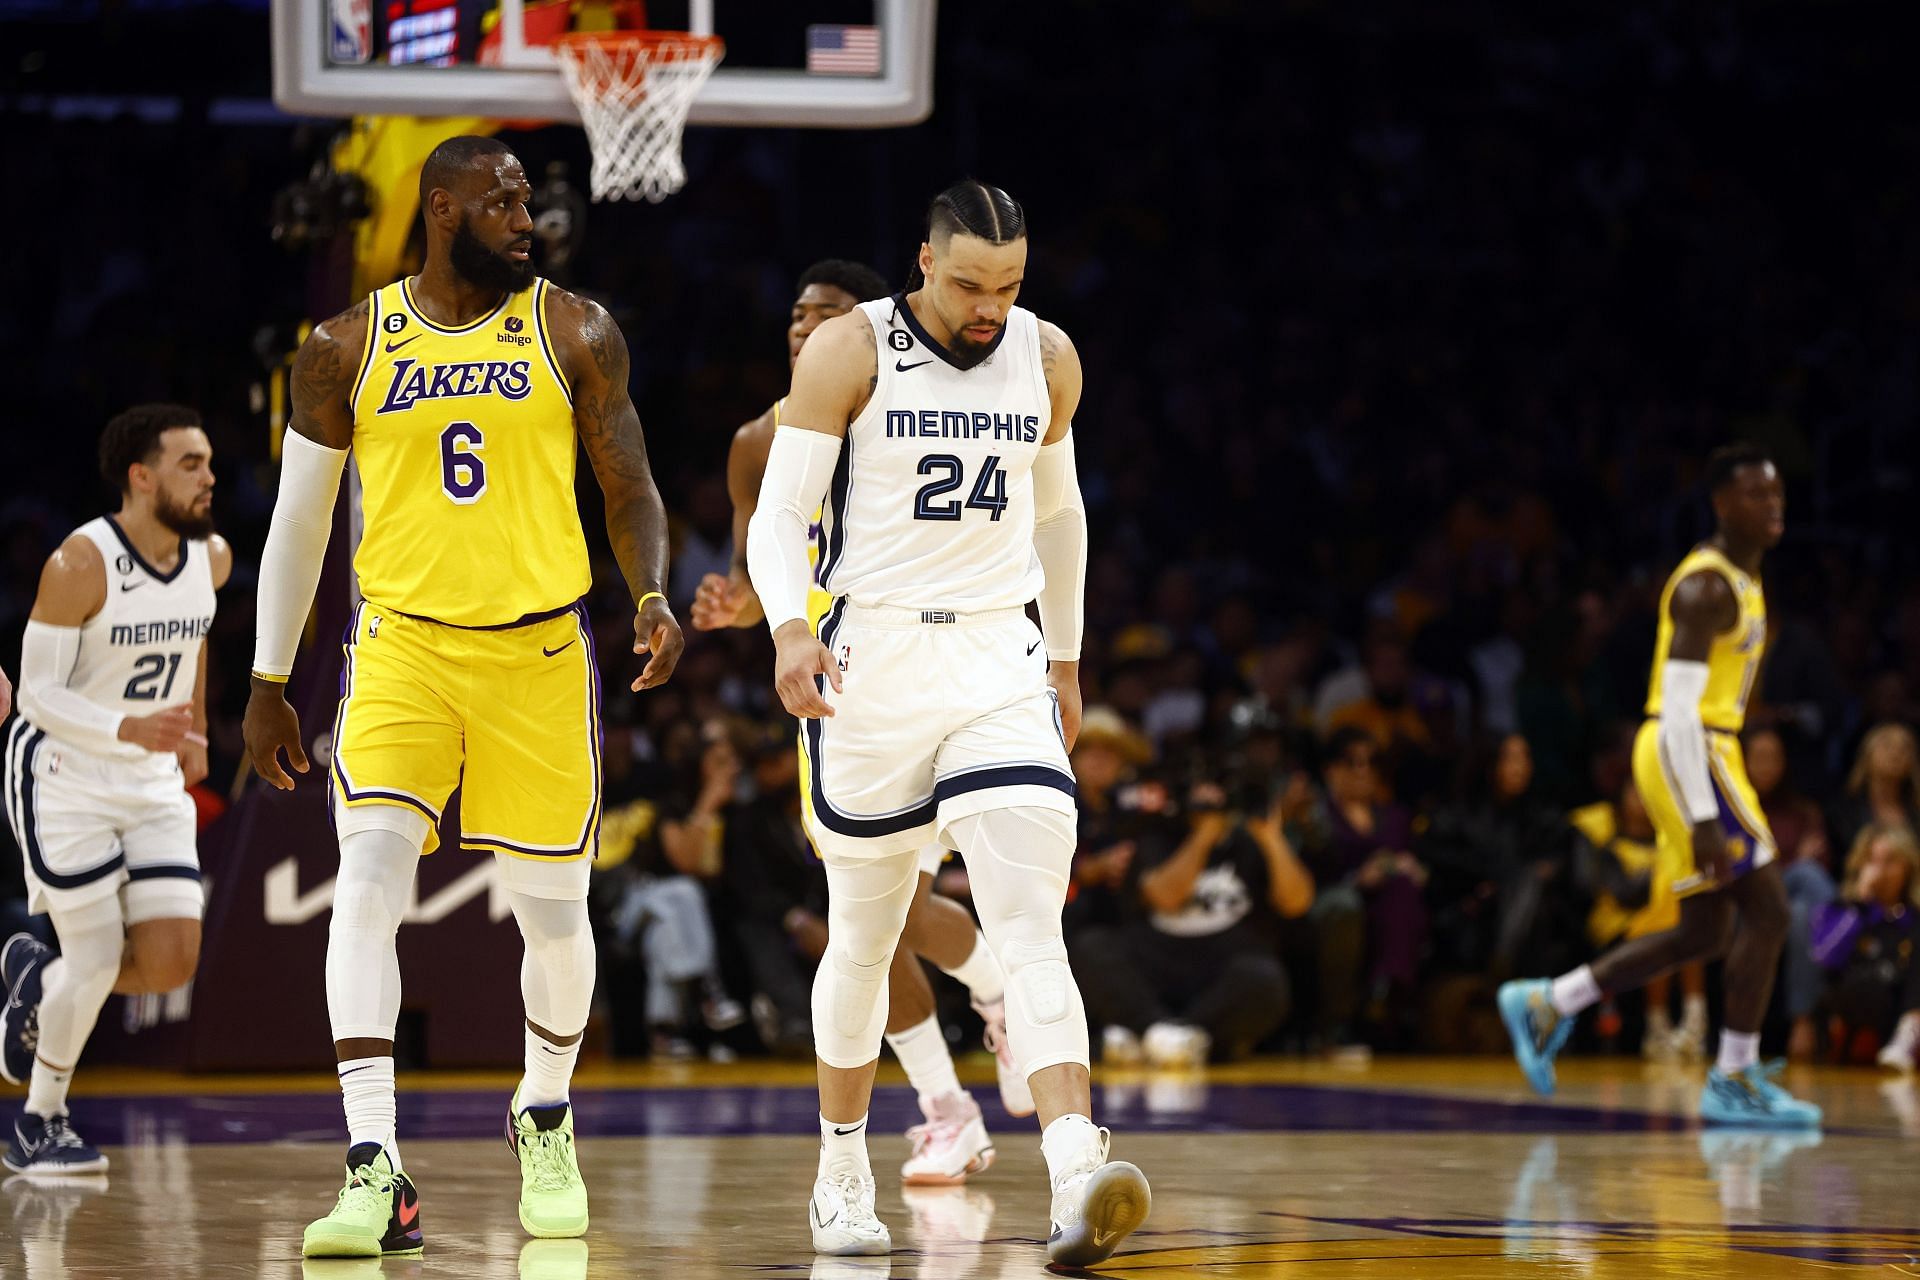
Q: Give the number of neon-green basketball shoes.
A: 2